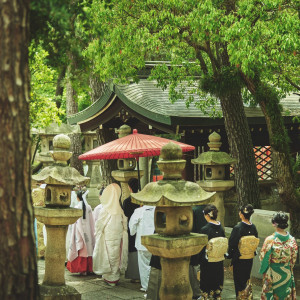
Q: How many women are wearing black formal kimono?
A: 2